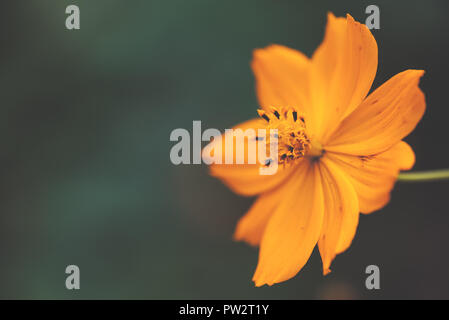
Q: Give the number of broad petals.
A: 8